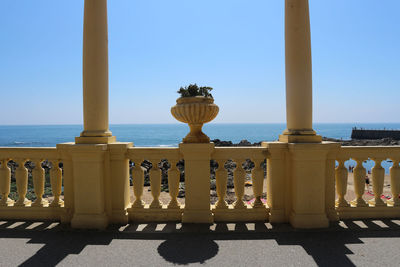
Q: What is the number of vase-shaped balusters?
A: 14